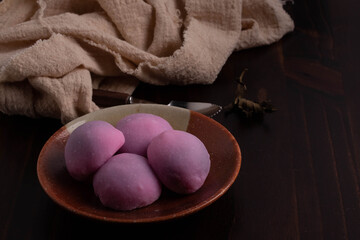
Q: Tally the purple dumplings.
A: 4